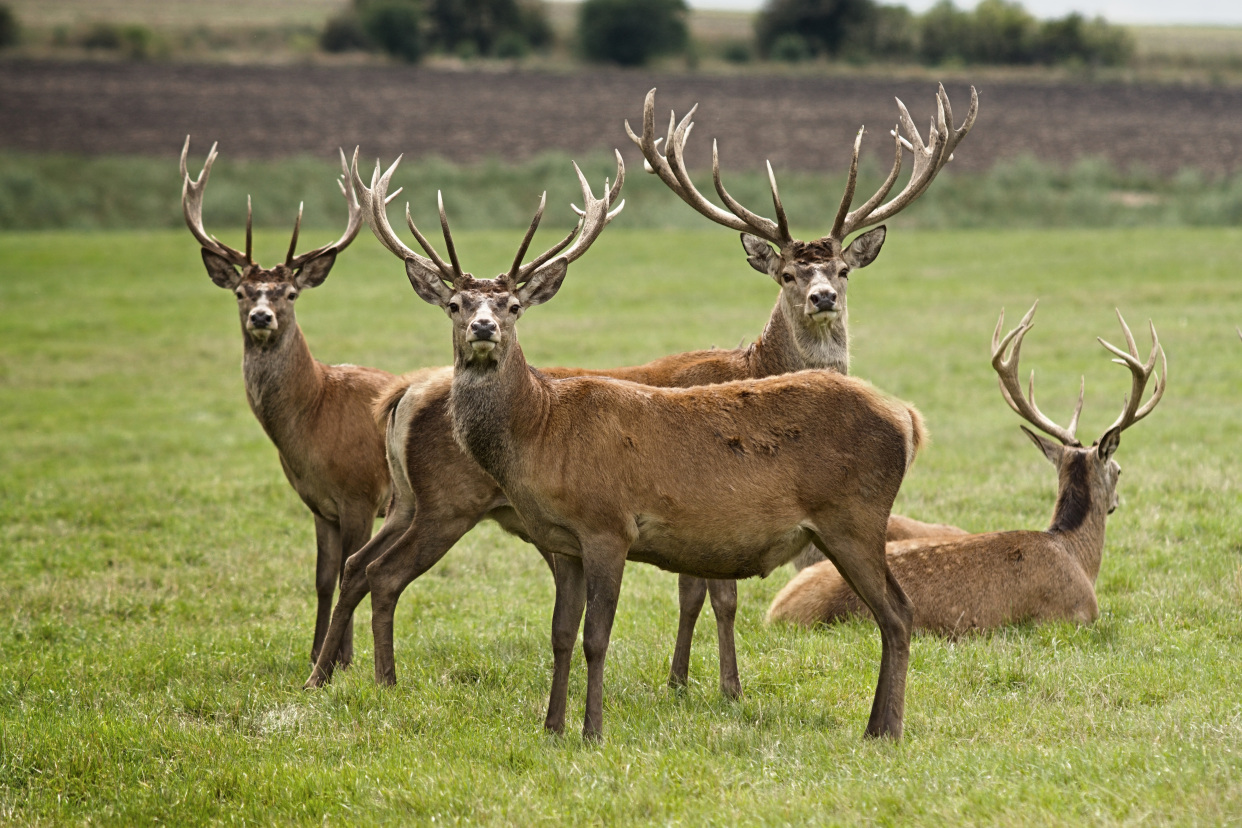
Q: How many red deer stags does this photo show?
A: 4